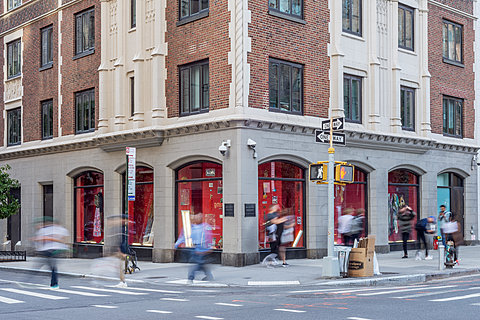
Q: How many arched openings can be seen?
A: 7